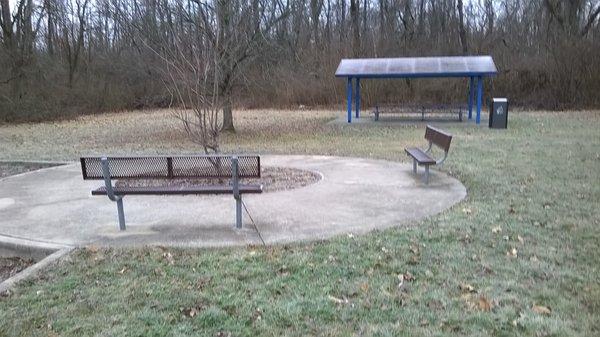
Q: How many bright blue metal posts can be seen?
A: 4